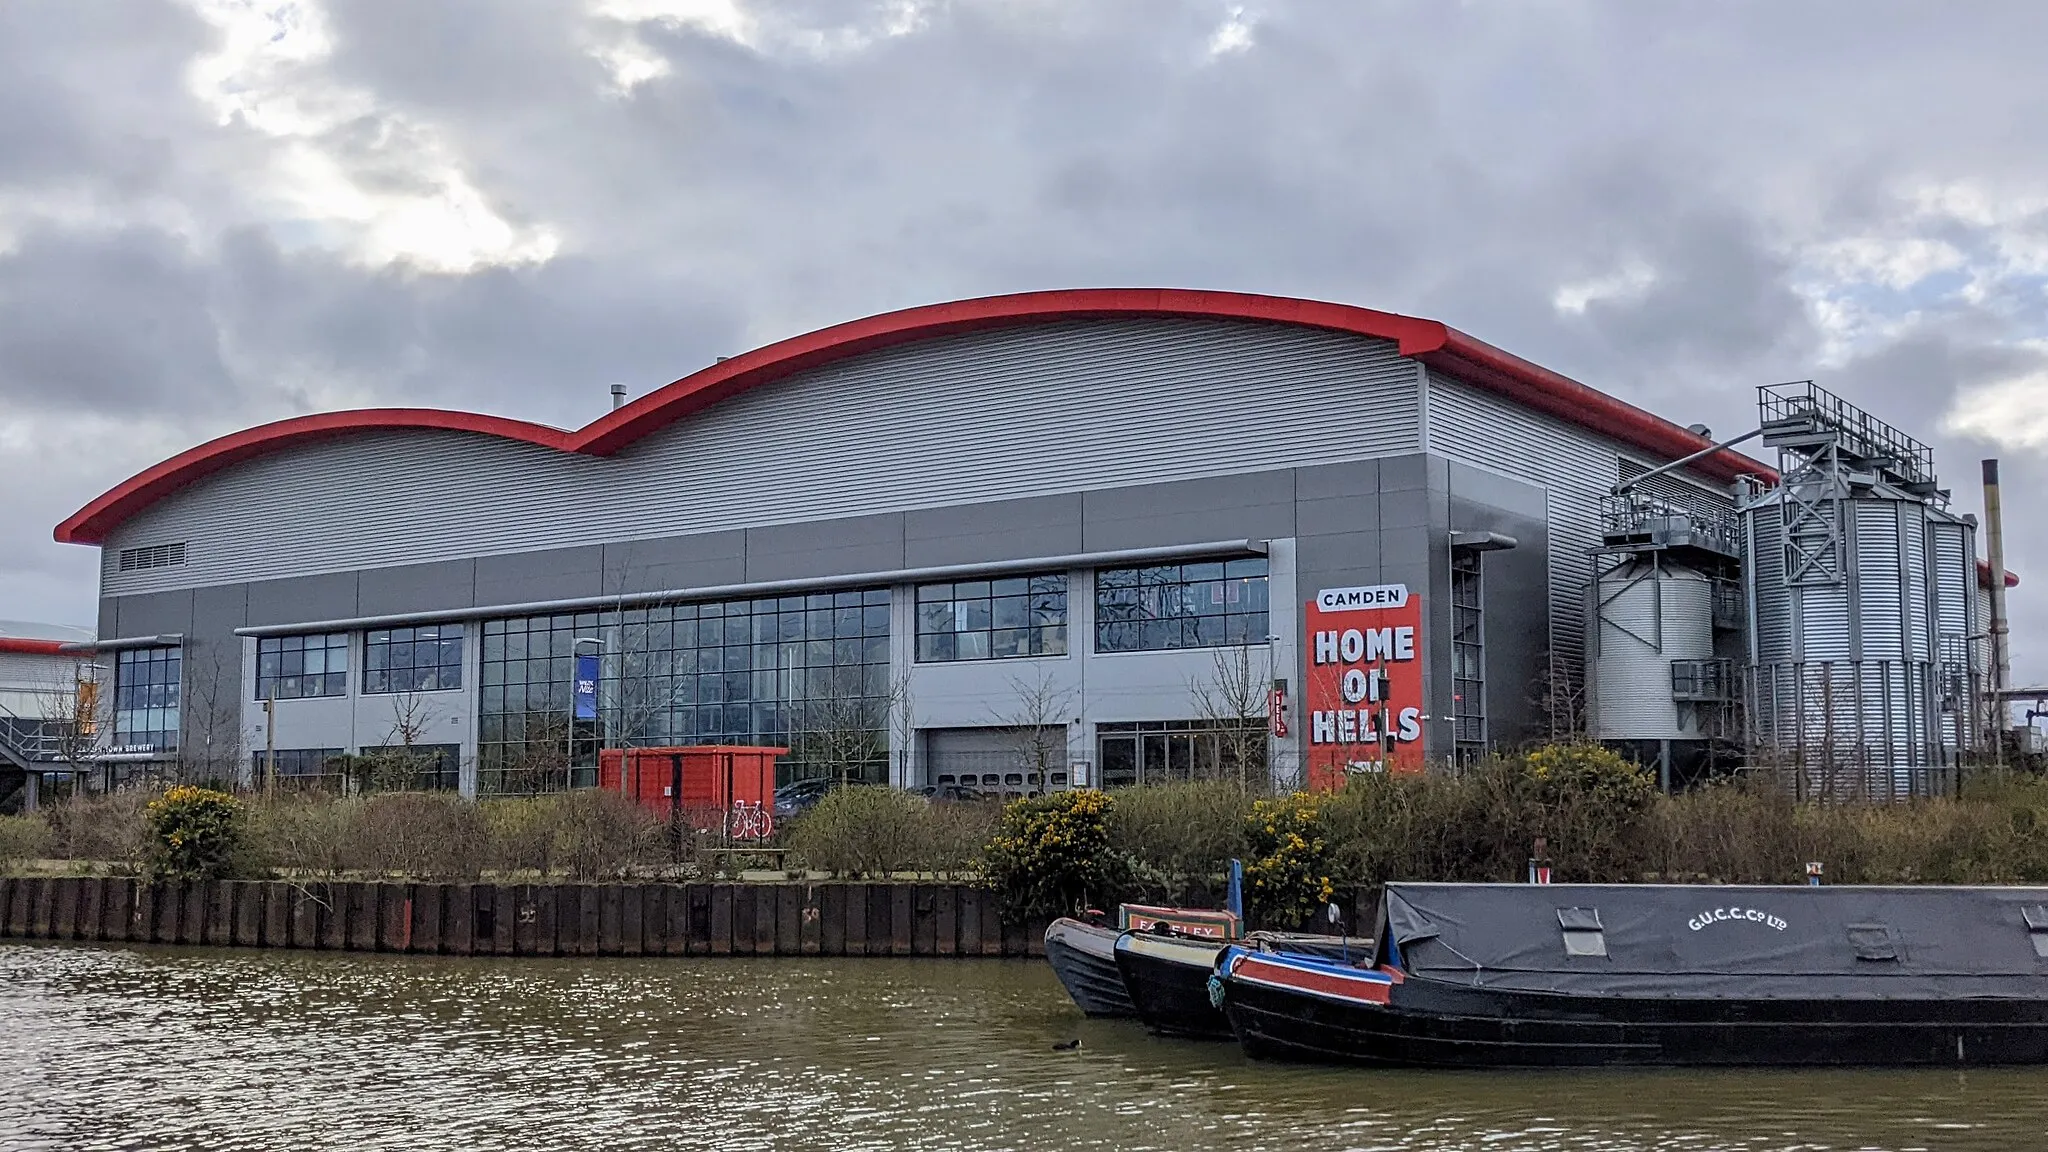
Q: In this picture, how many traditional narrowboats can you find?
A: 3